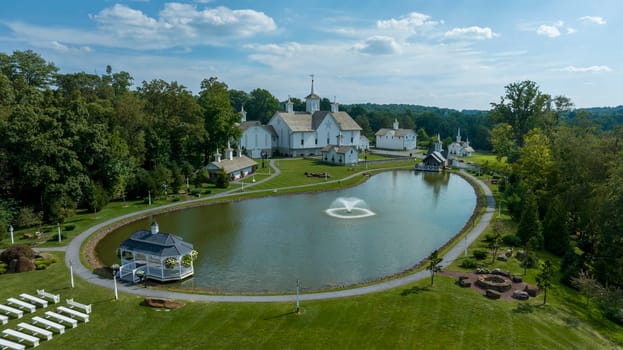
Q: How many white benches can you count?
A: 12